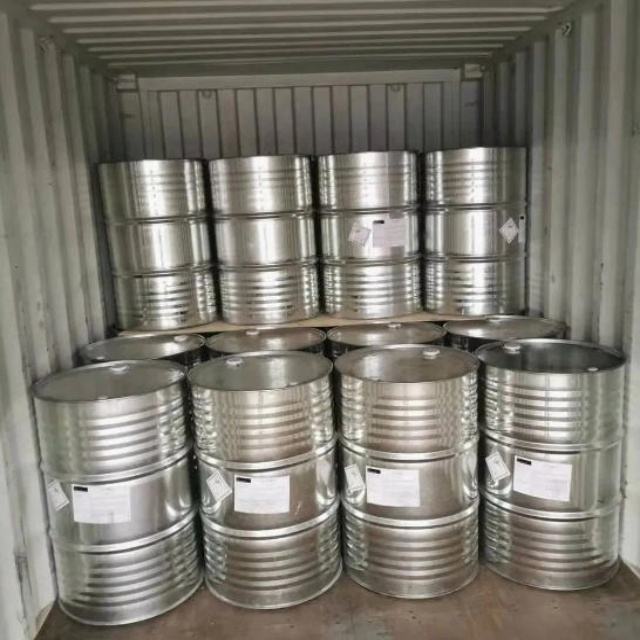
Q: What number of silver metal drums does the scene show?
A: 12